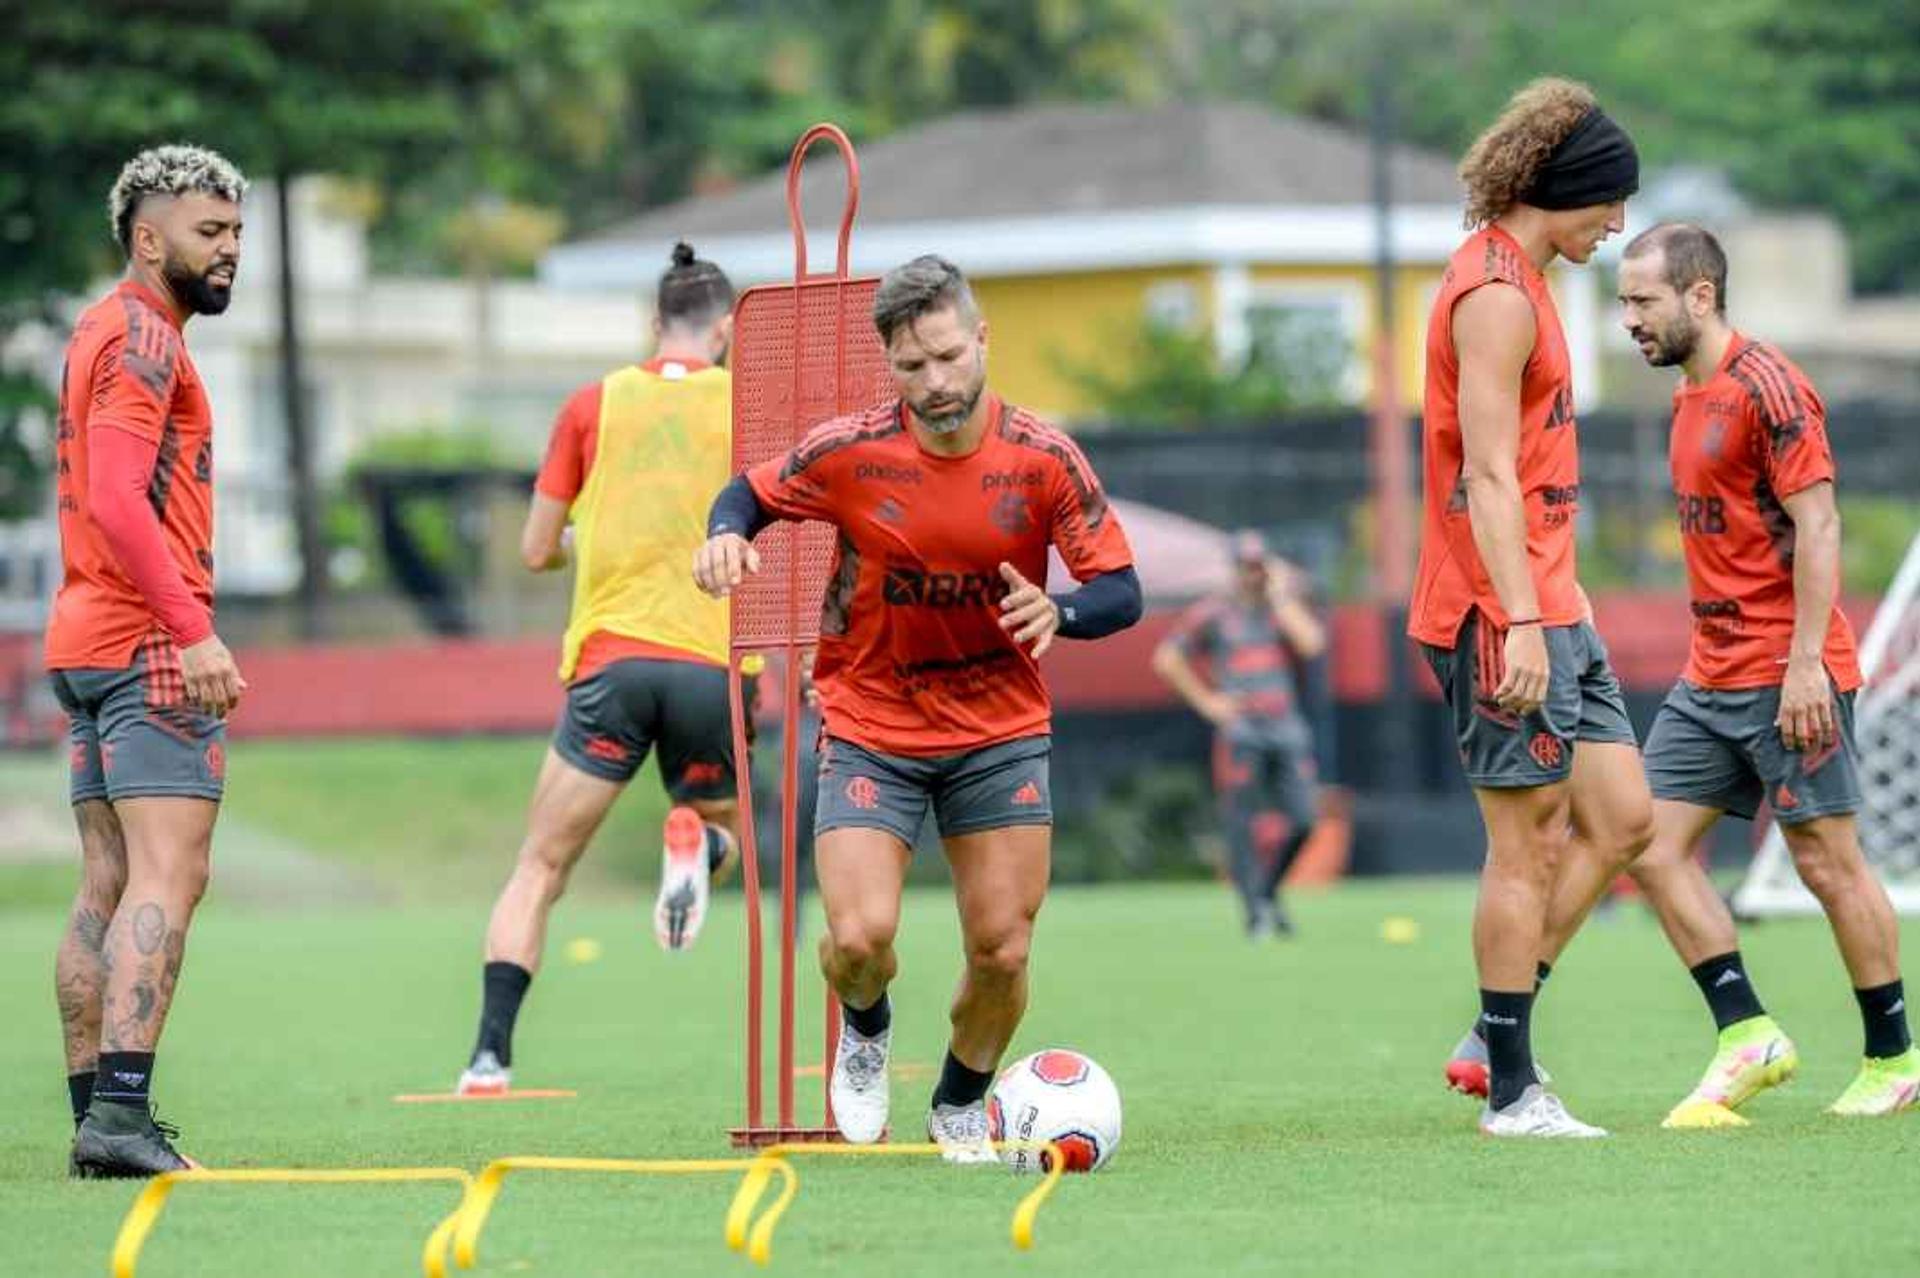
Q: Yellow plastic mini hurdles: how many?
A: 3